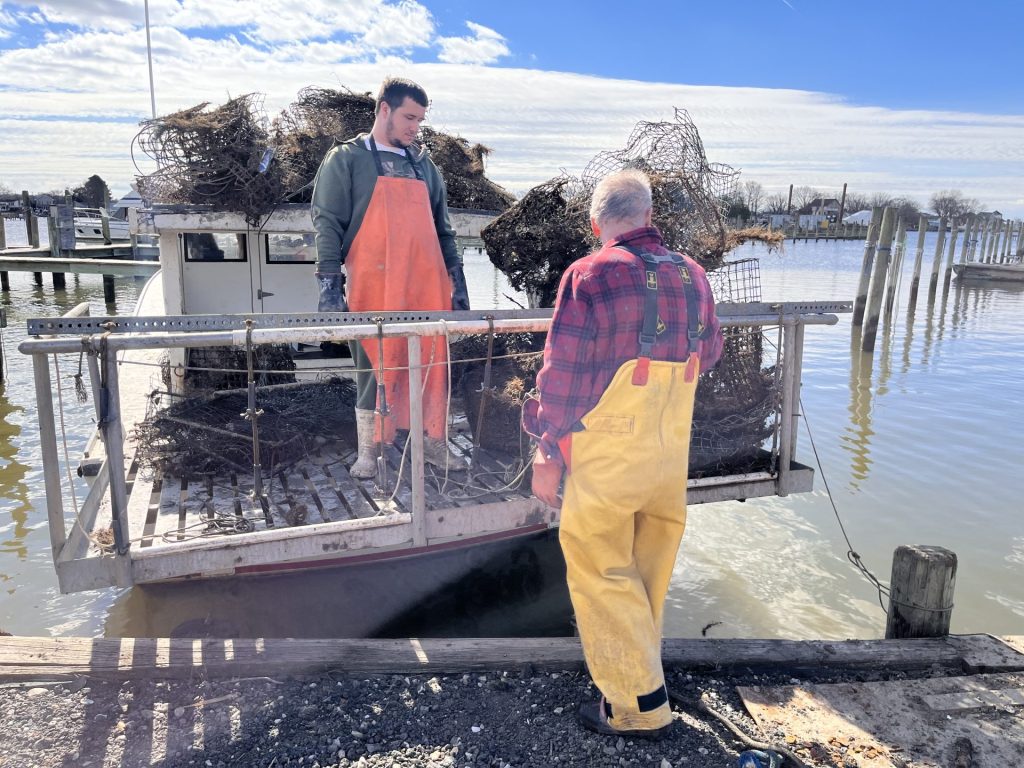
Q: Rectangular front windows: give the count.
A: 2